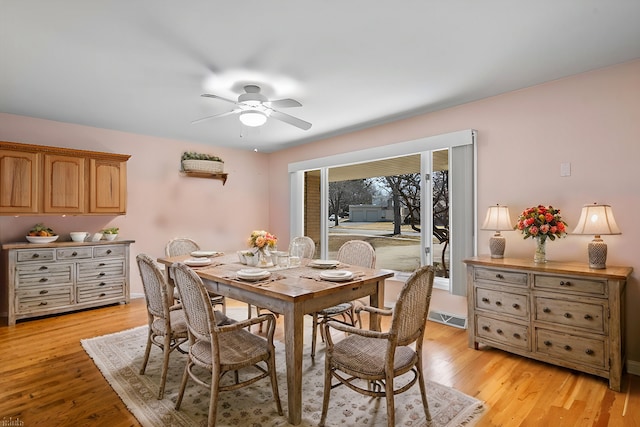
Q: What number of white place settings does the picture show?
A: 5